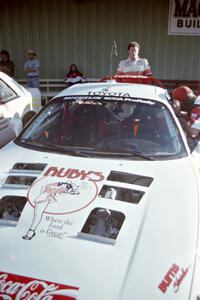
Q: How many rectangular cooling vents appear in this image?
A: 4